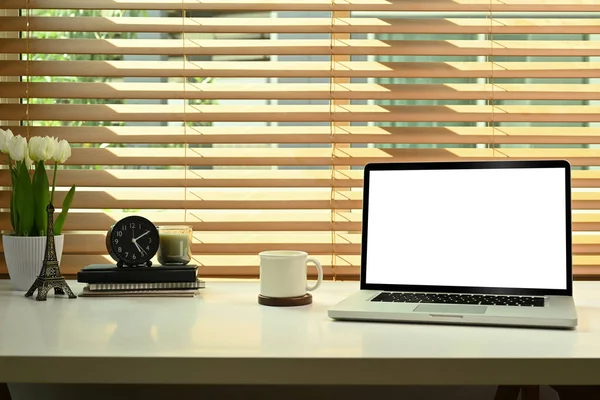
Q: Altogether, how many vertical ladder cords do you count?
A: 4